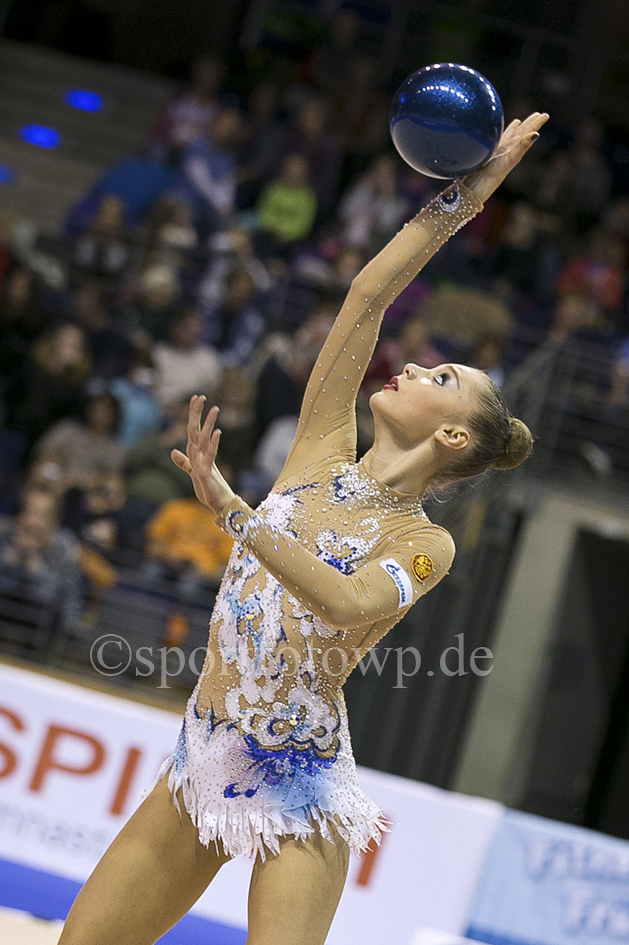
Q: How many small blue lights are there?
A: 3